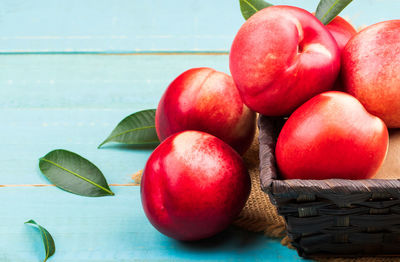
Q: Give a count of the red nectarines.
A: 6